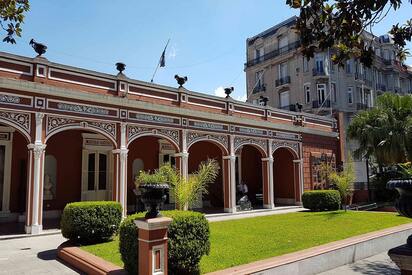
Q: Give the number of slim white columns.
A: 6